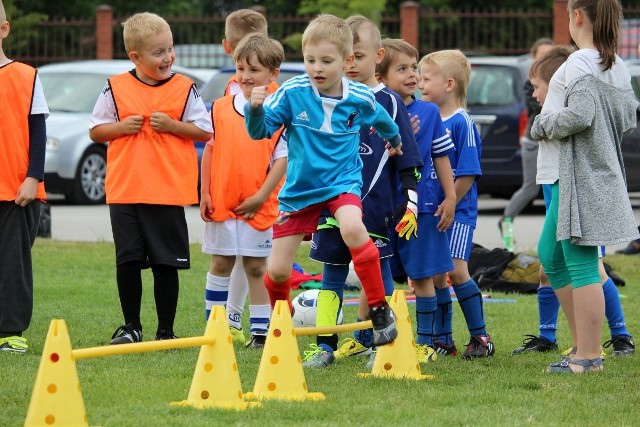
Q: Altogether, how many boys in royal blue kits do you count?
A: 2